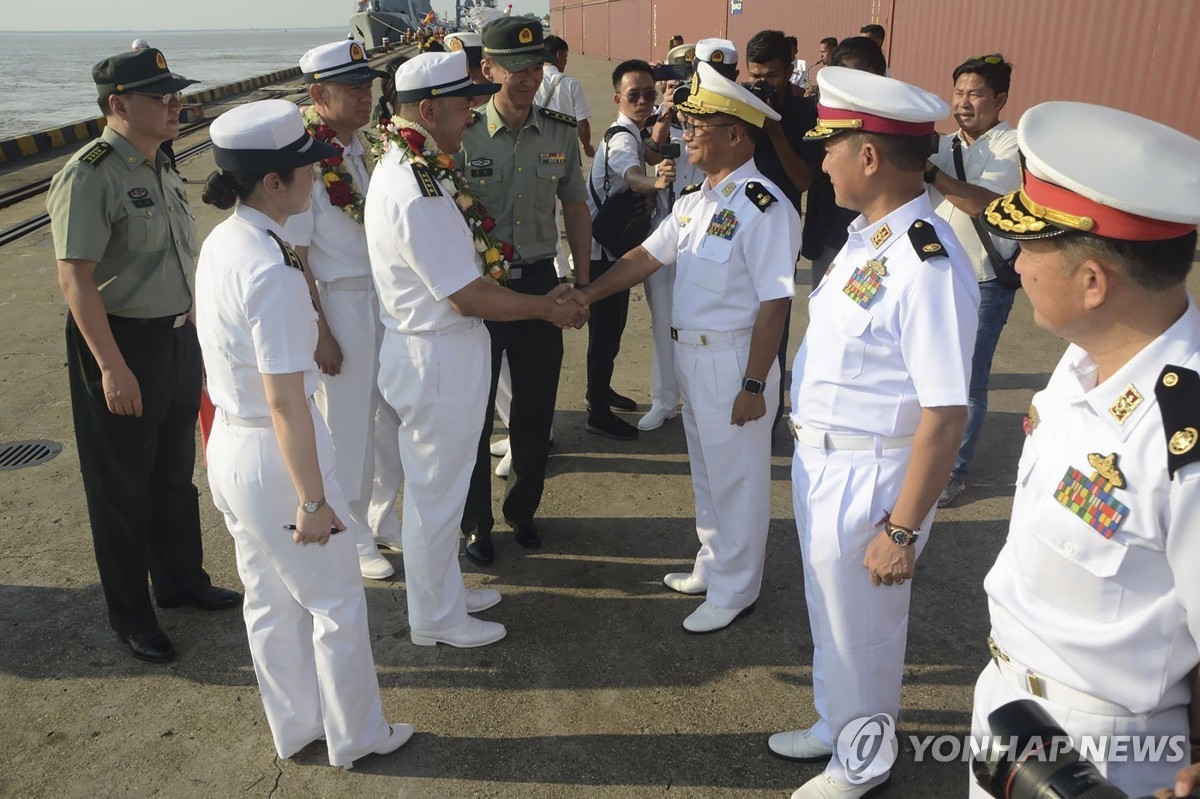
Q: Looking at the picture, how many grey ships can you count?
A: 1